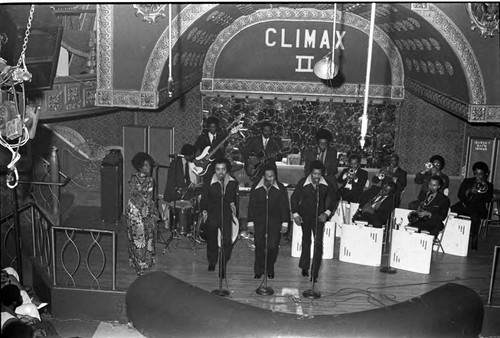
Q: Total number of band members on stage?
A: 14